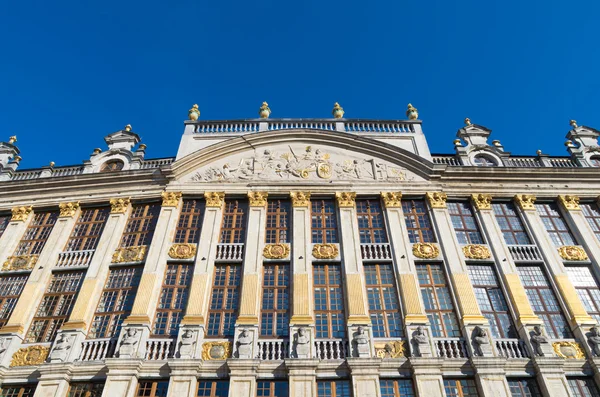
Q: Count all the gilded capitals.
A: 13